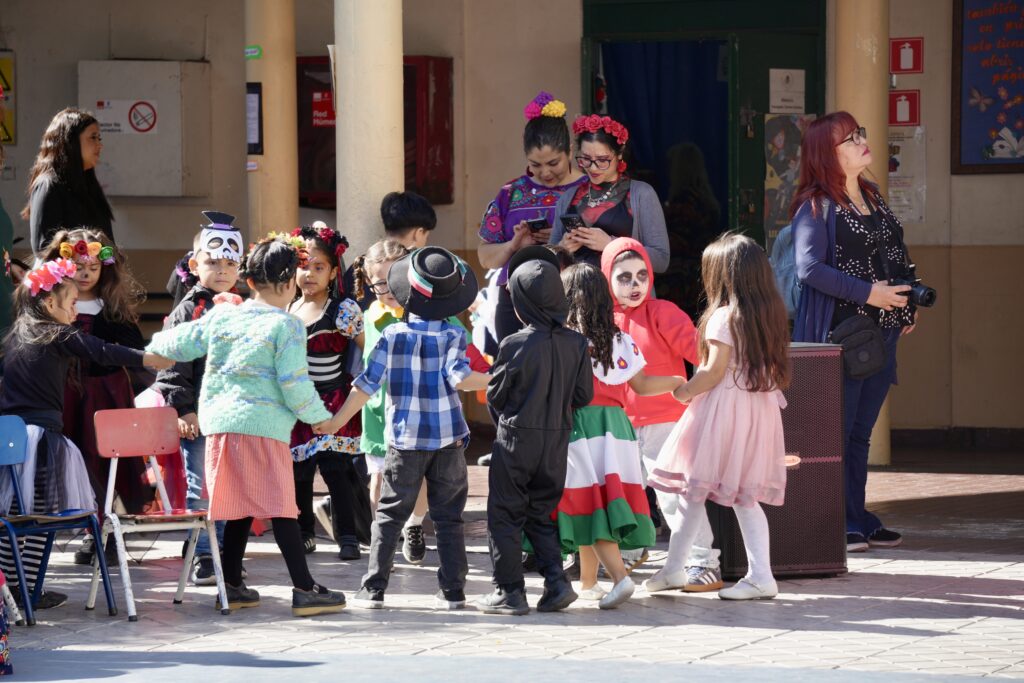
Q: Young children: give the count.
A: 12